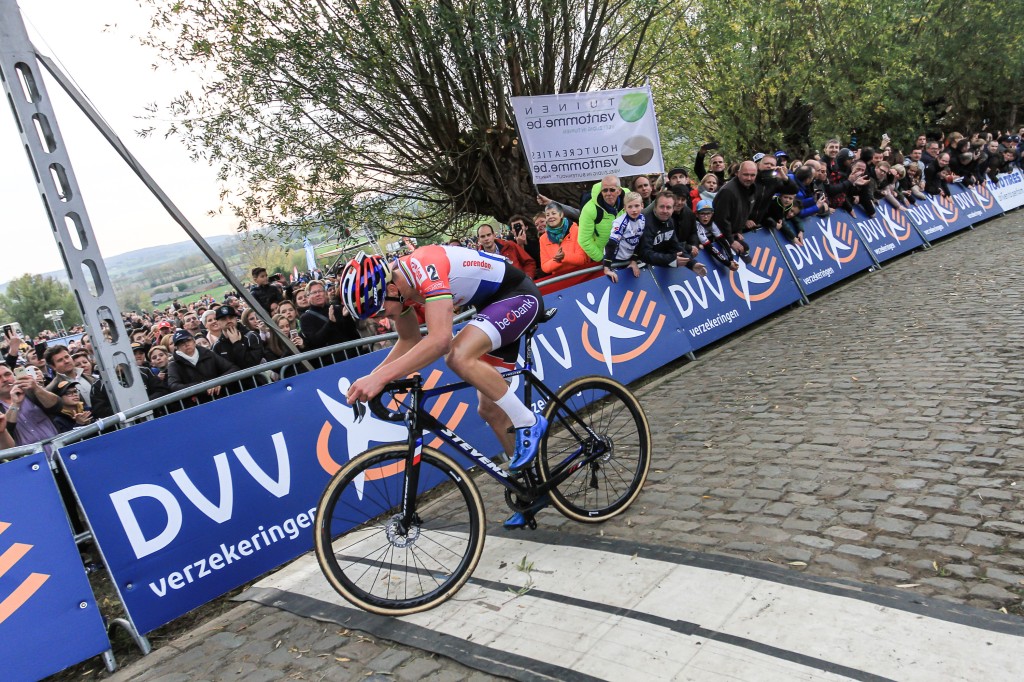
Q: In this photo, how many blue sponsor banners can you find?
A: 8